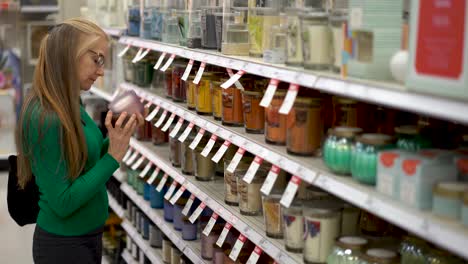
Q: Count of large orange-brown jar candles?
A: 4